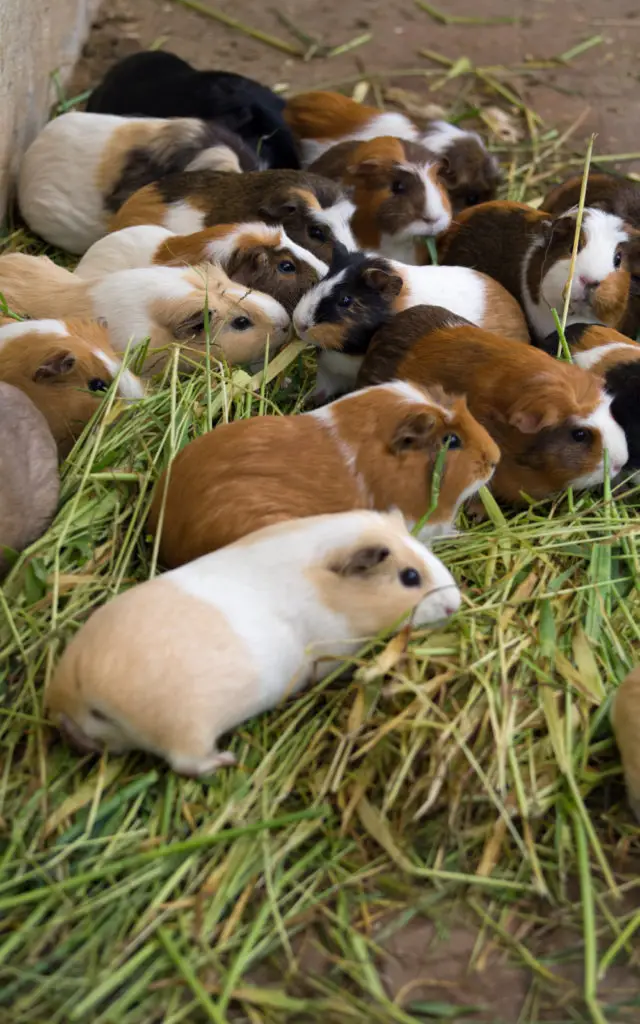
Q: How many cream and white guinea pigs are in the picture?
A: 2